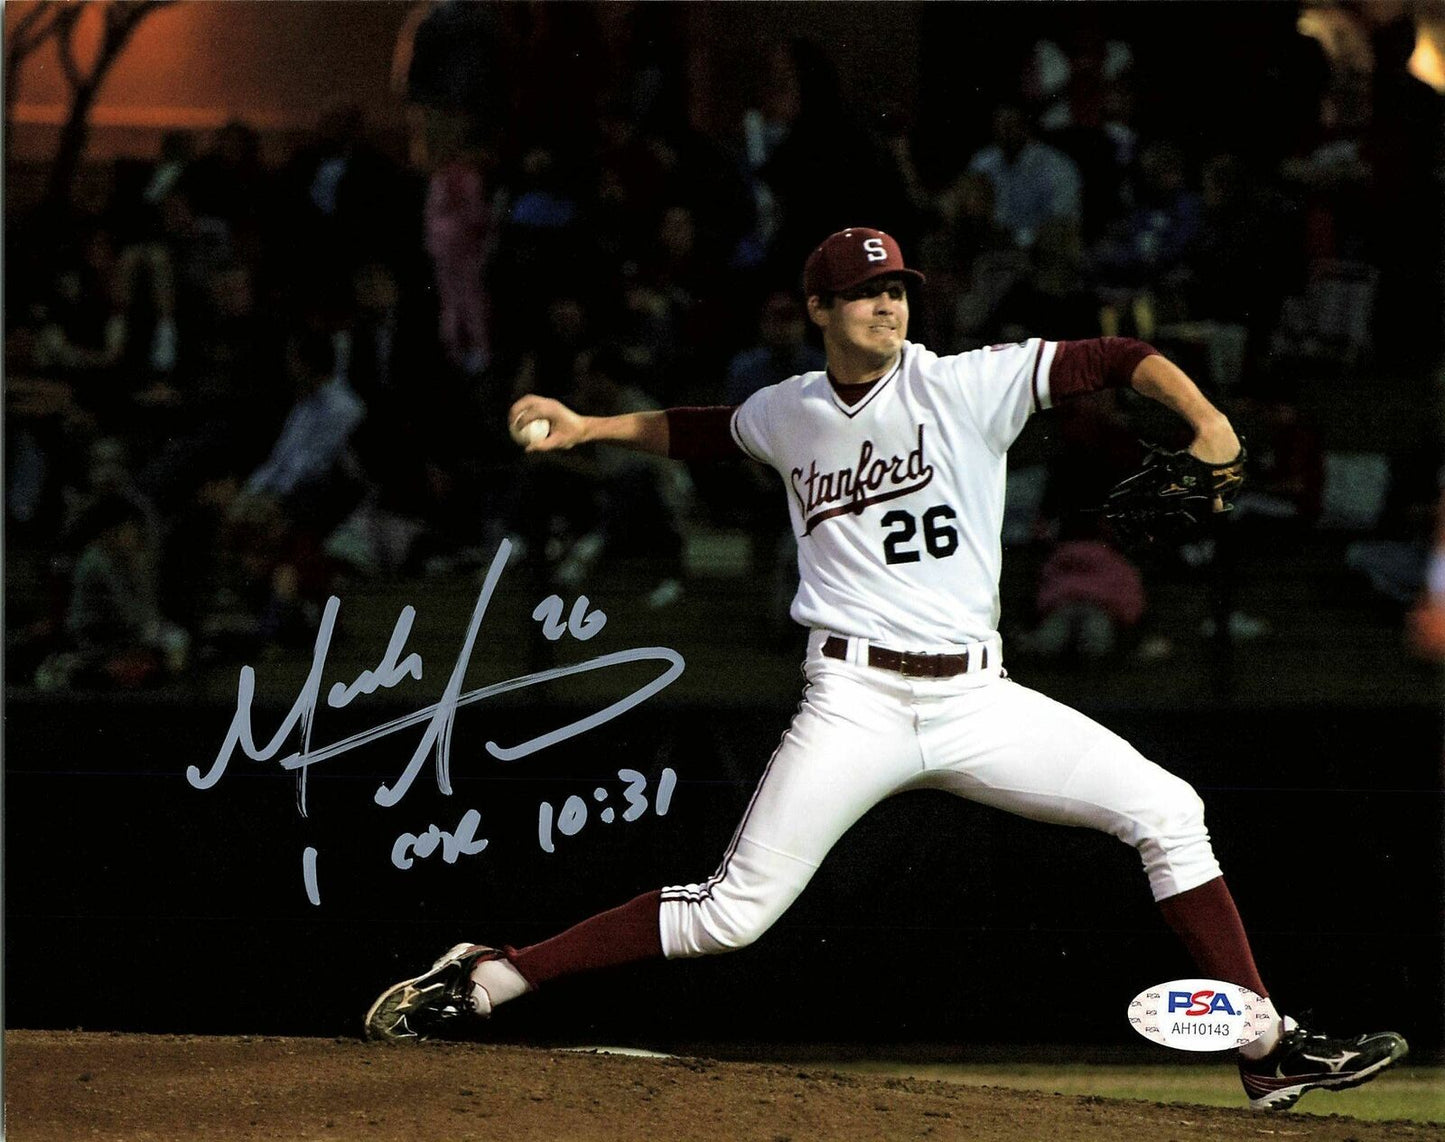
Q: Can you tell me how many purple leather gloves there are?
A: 0